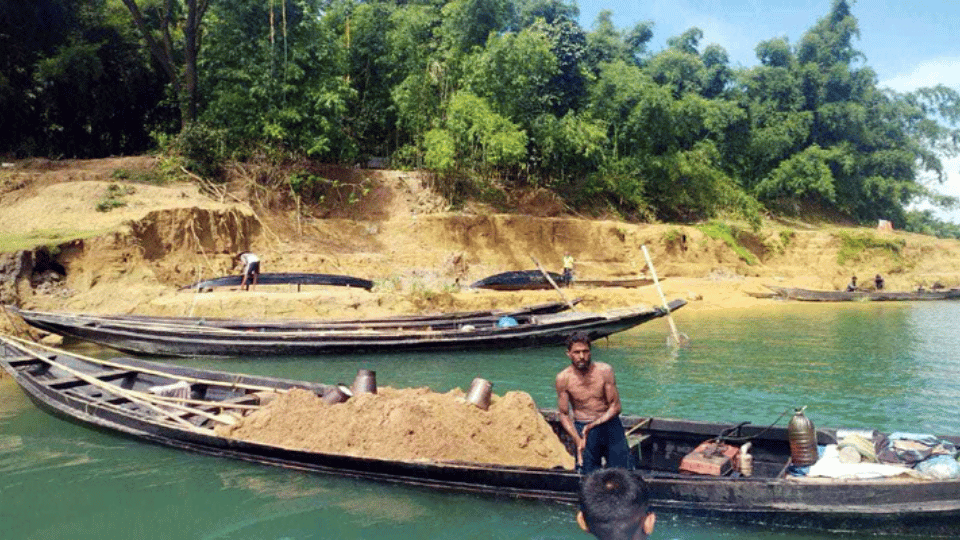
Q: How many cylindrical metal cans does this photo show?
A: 3